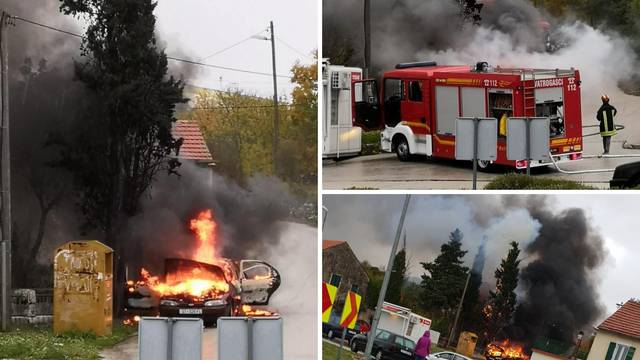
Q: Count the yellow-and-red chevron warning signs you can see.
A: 2